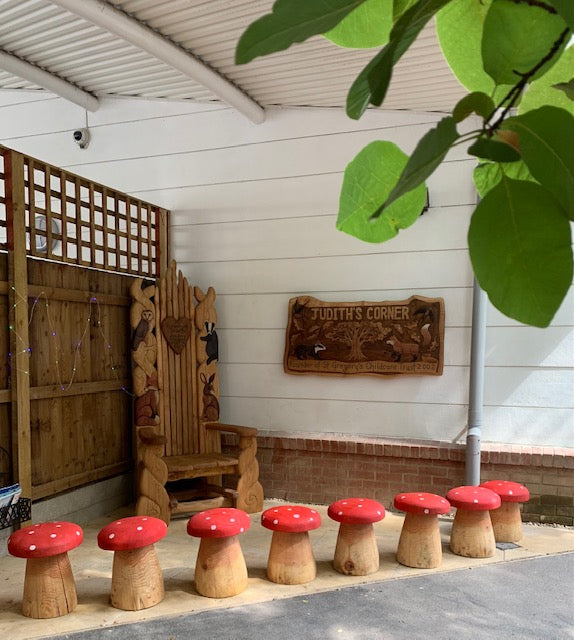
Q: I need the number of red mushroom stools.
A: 8